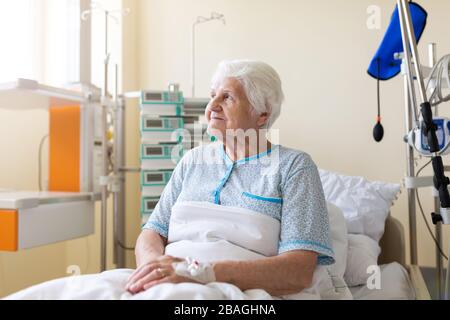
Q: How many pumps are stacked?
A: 5